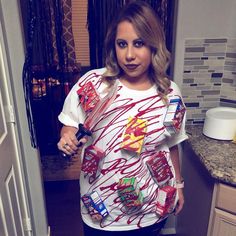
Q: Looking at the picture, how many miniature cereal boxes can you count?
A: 8